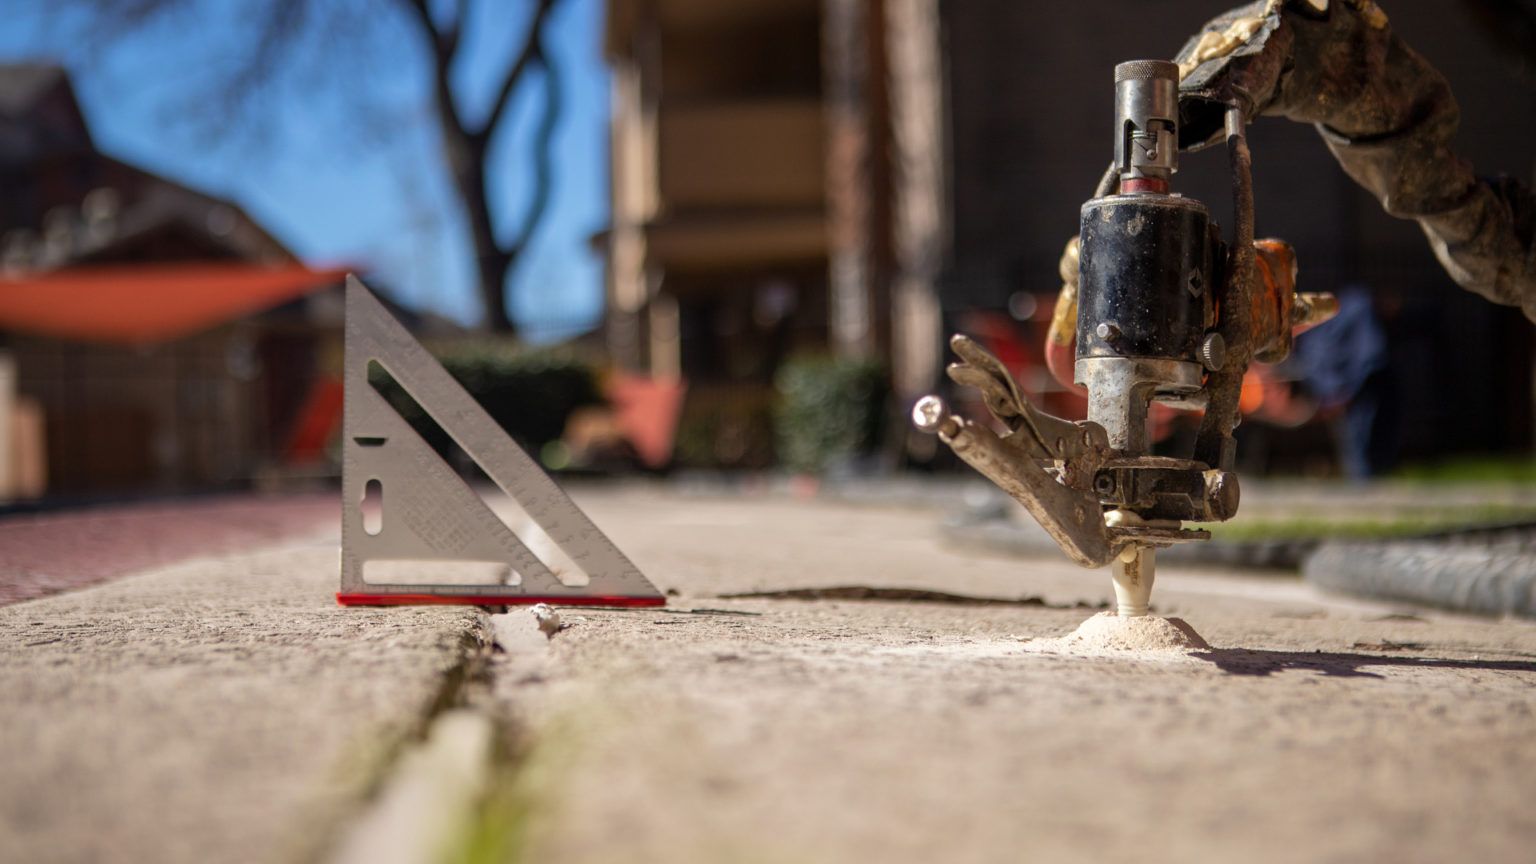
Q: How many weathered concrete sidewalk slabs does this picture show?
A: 2